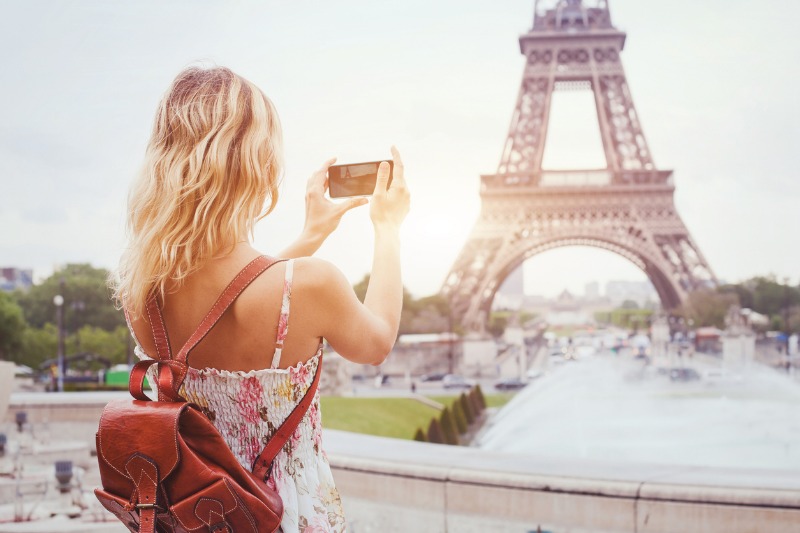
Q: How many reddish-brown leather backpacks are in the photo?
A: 1